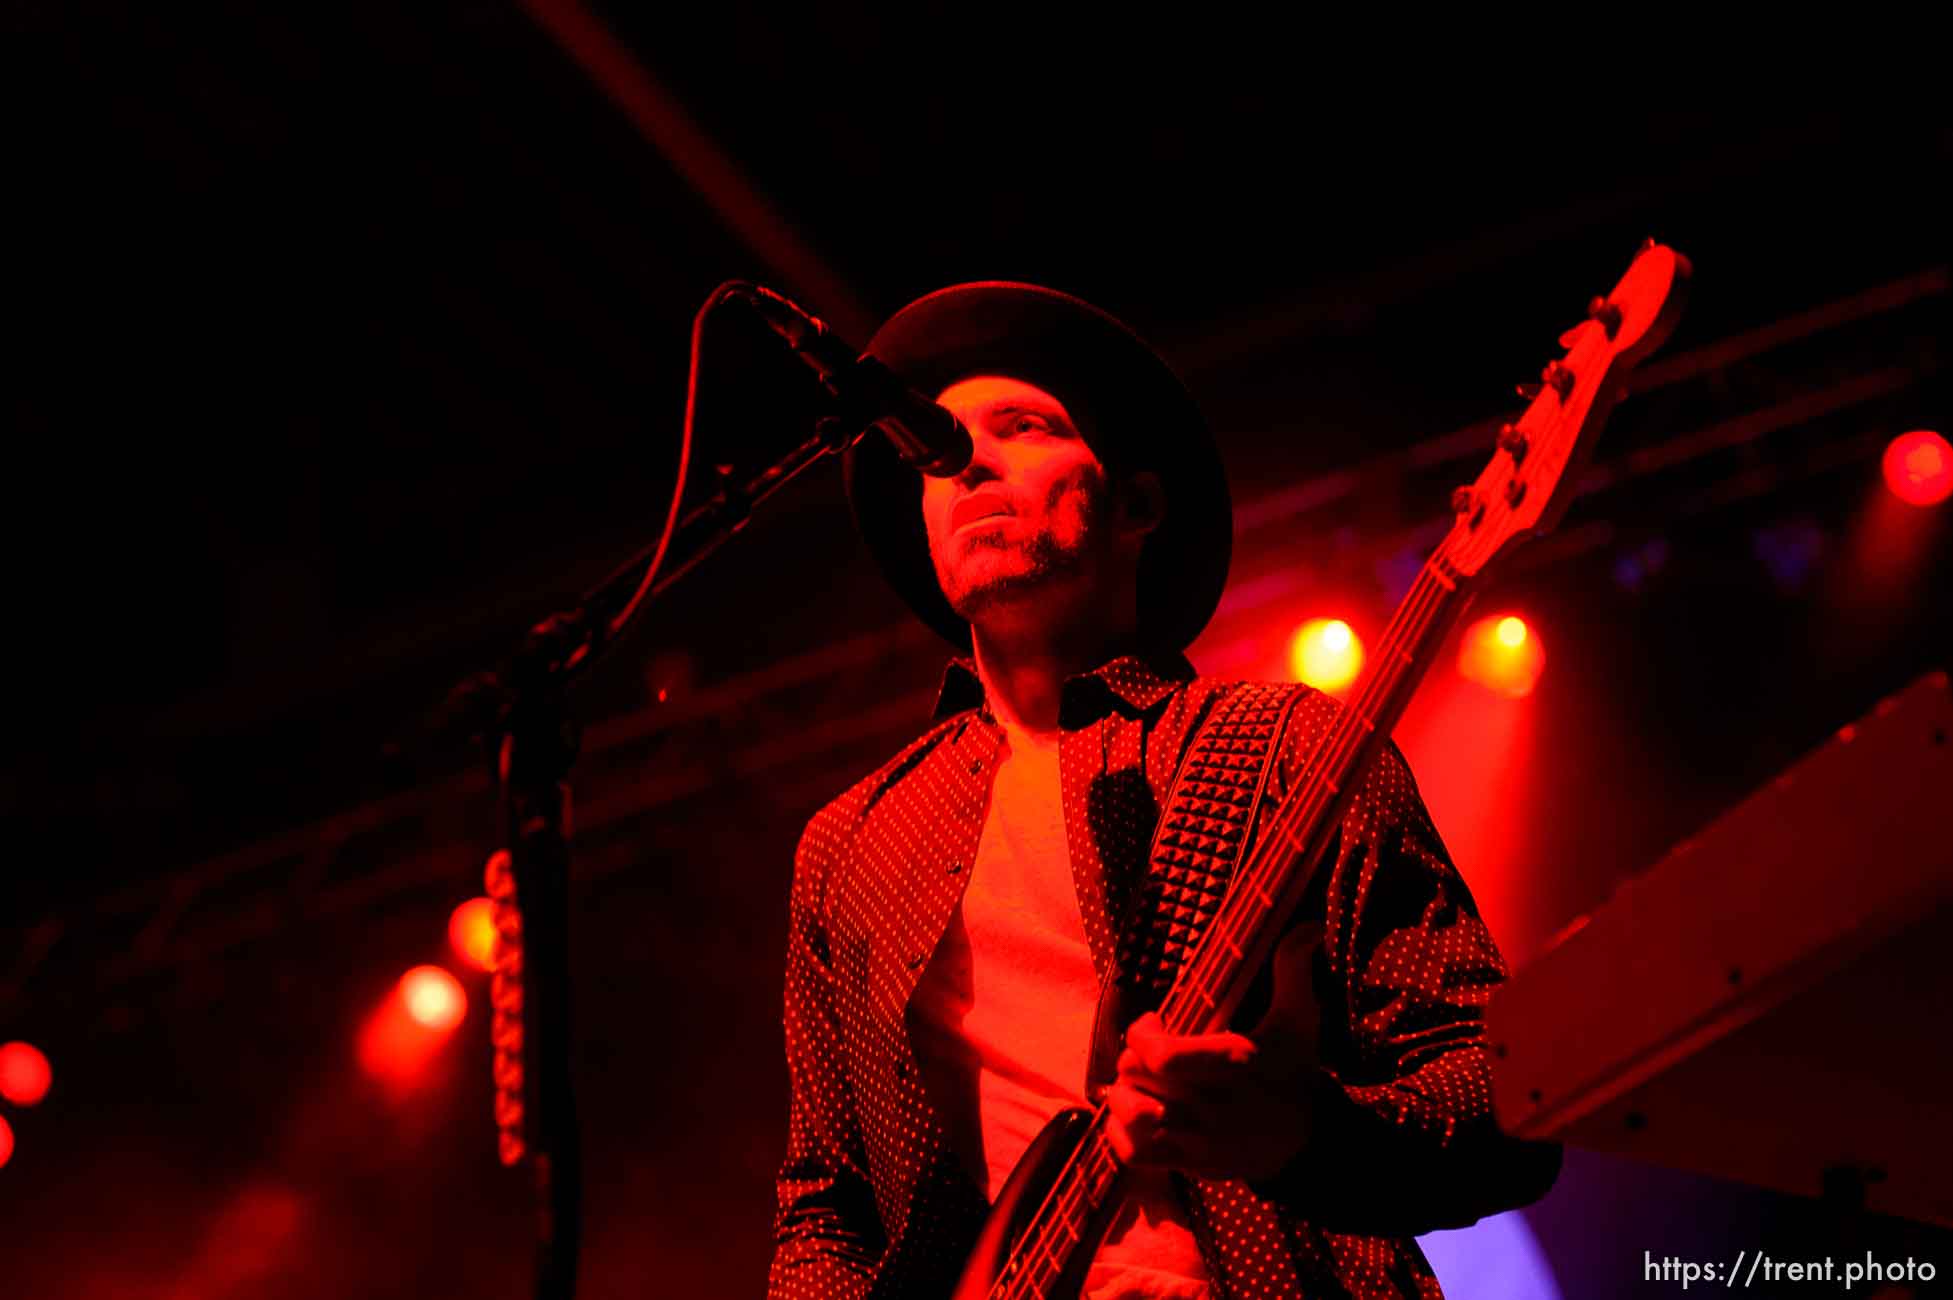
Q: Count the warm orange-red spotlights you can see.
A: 7